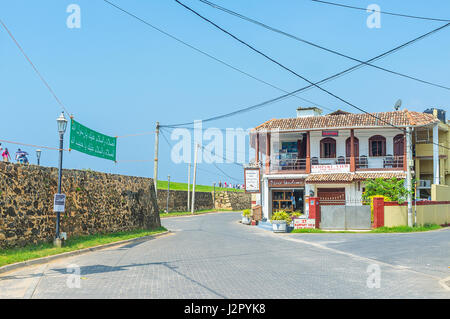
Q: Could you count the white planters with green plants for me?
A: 2